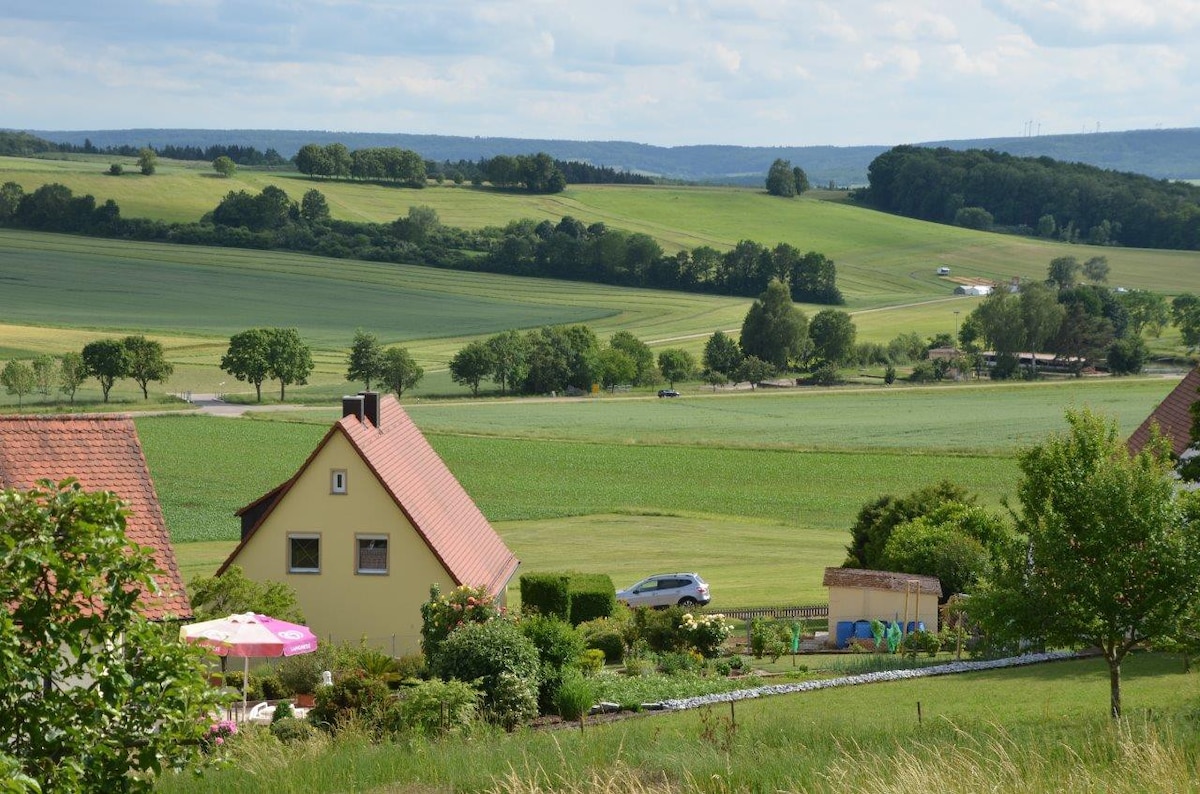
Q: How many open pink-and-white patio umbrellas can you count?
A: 1